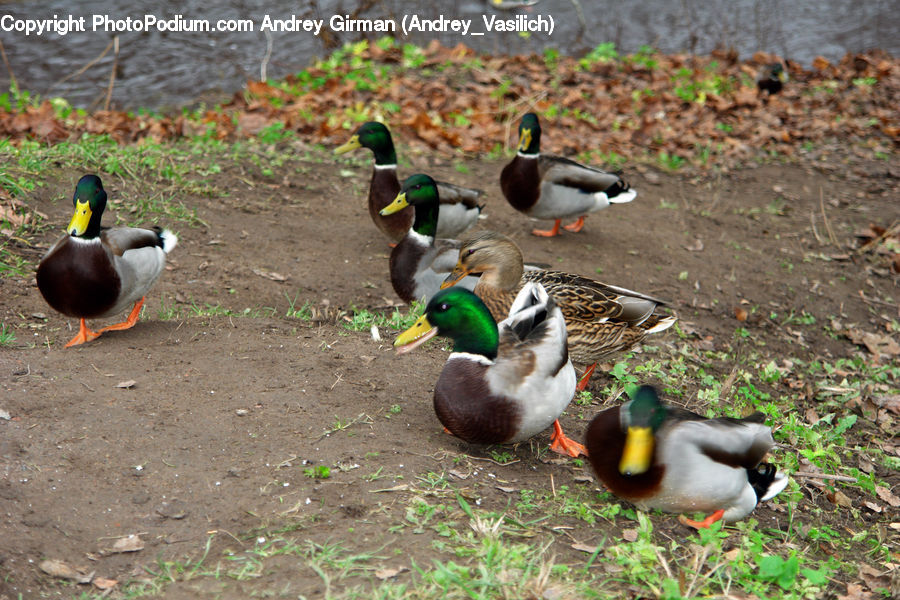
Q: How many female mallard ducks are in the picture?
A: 1